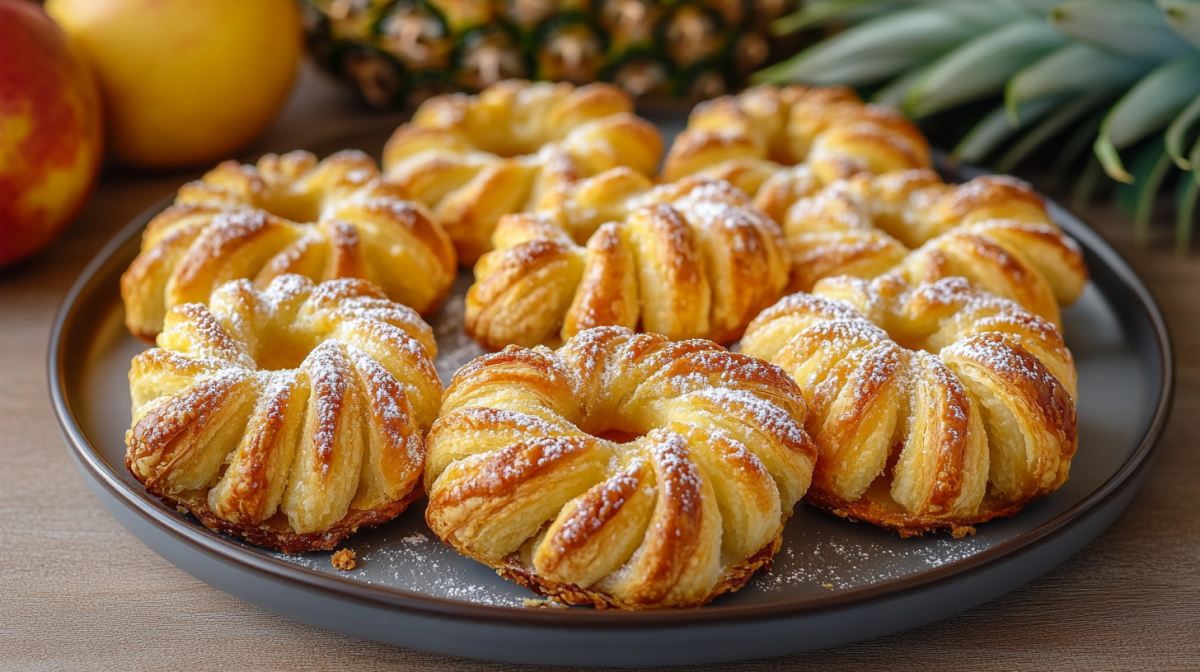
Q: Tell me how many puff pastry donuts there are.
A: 8